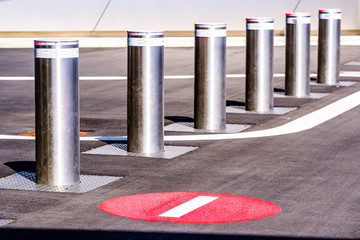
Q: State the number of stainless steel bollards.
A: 6